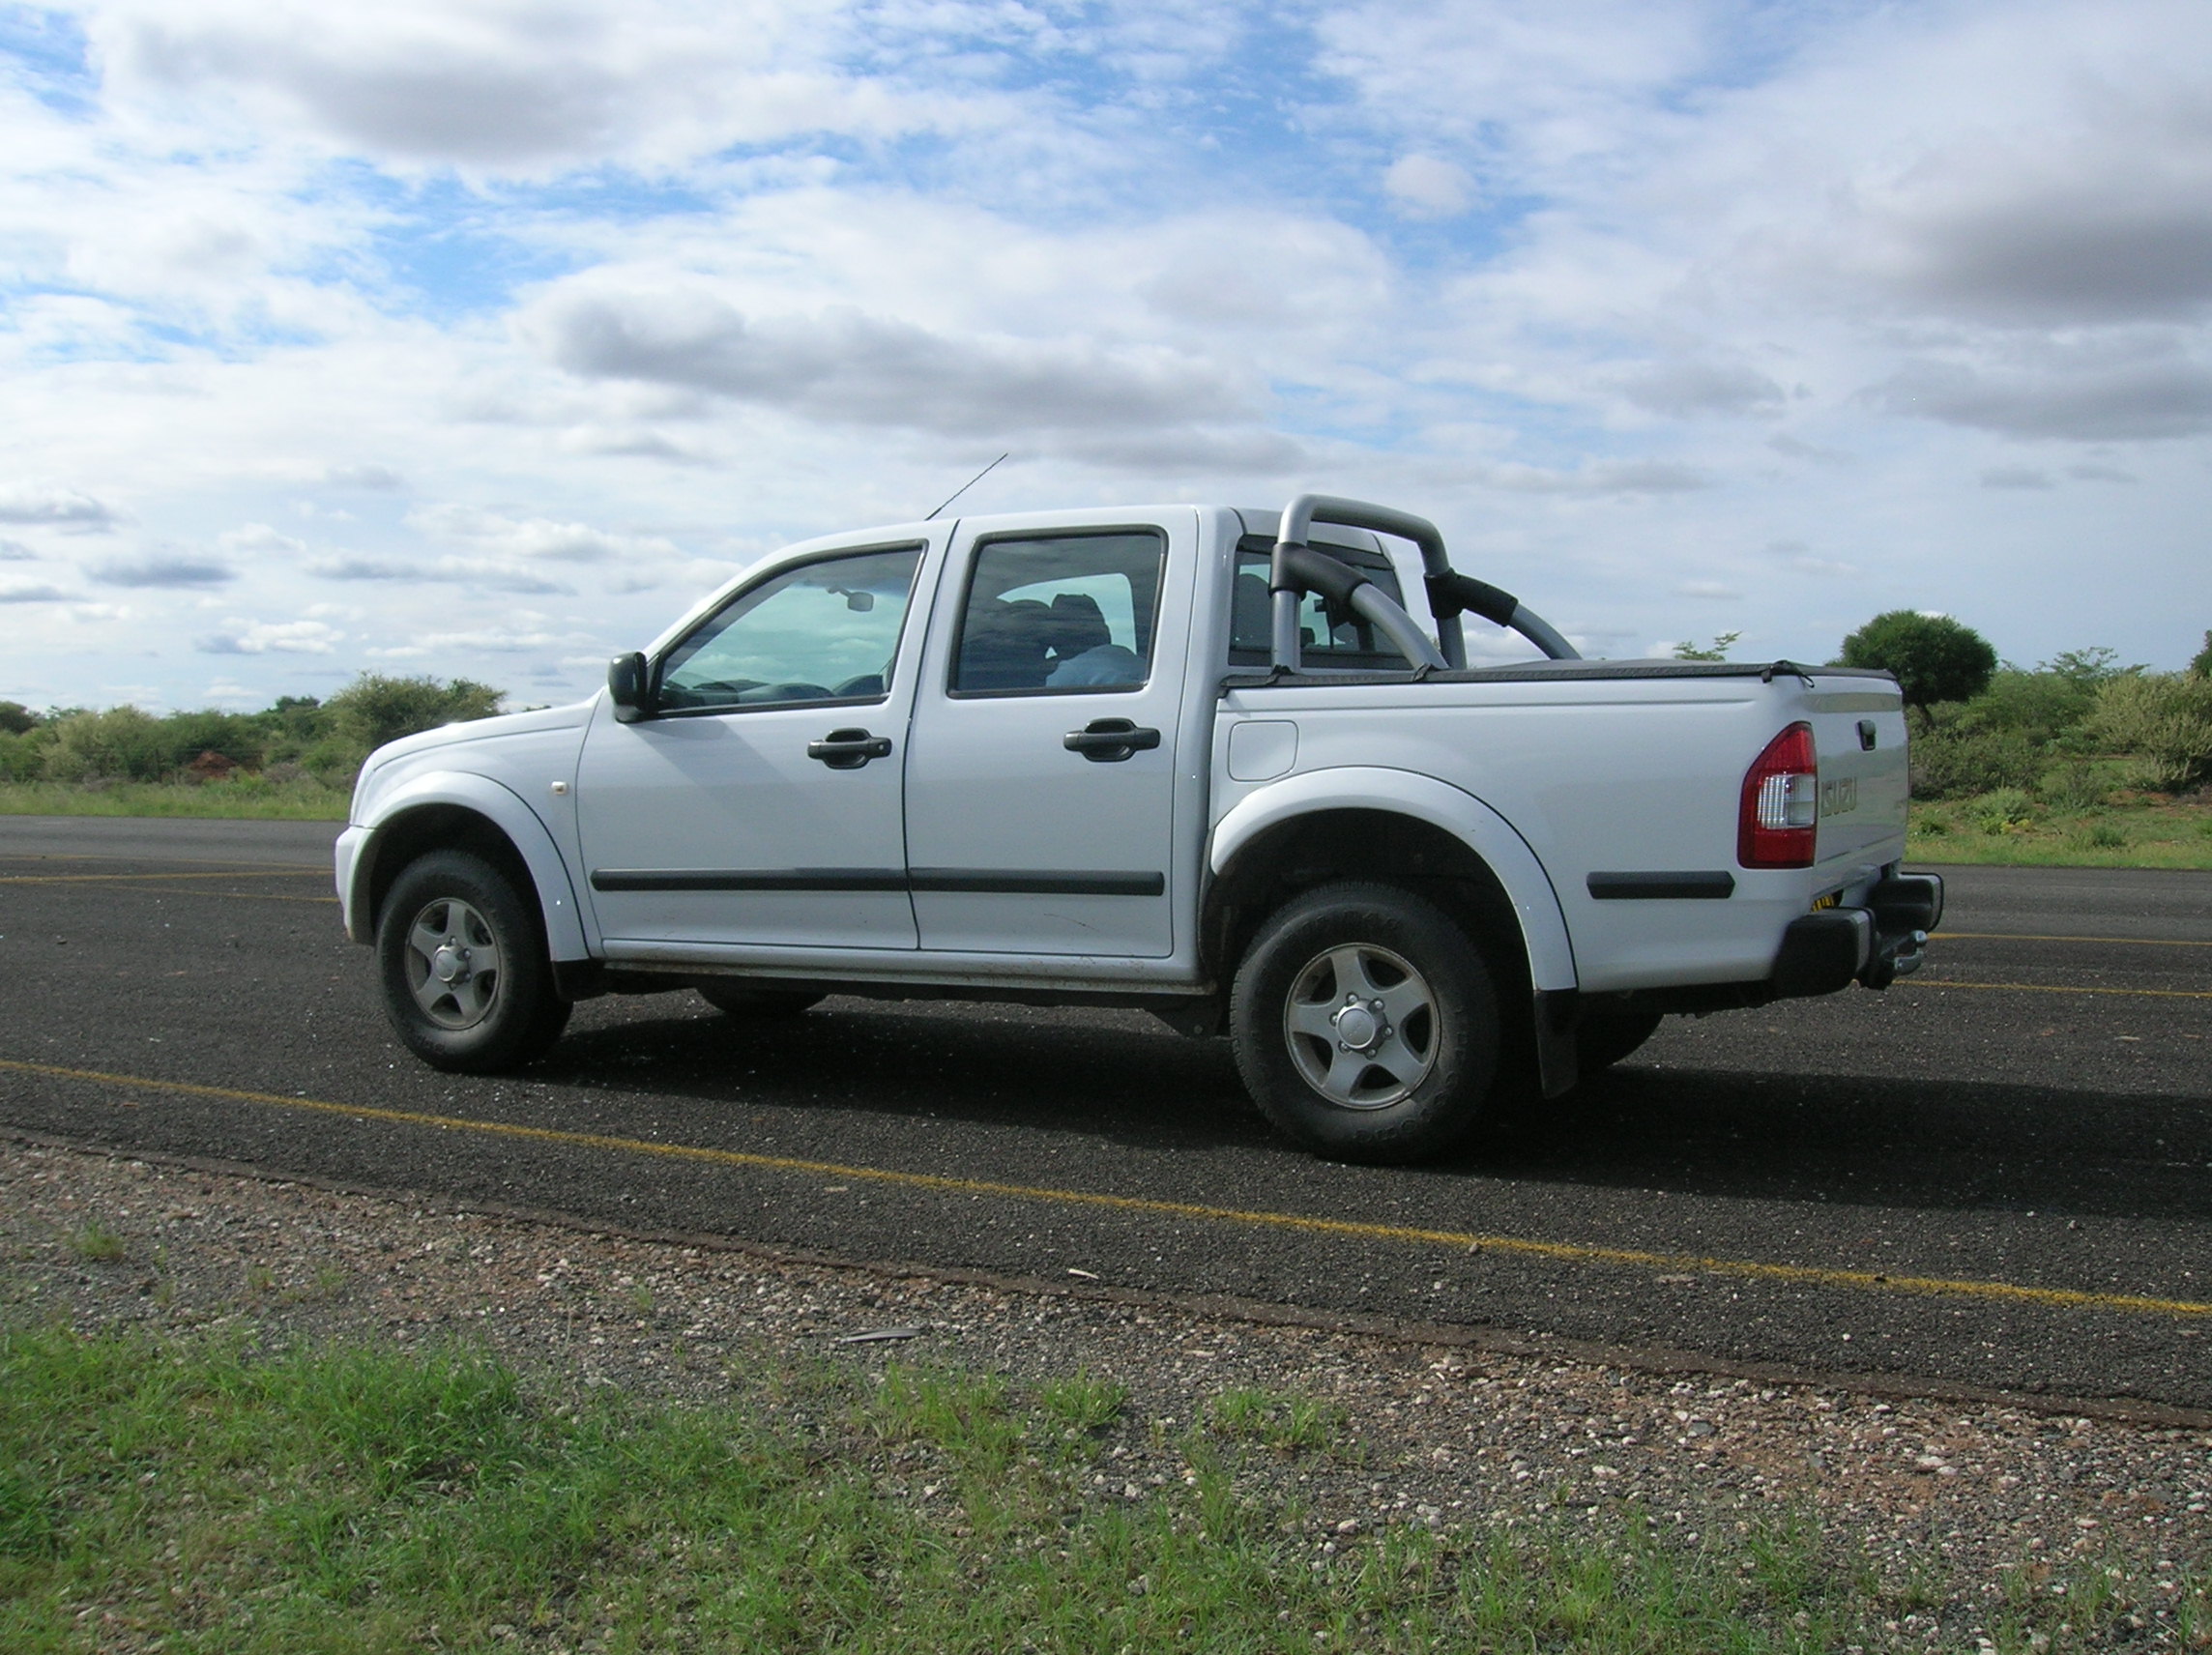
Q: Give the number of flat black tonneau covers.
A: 1